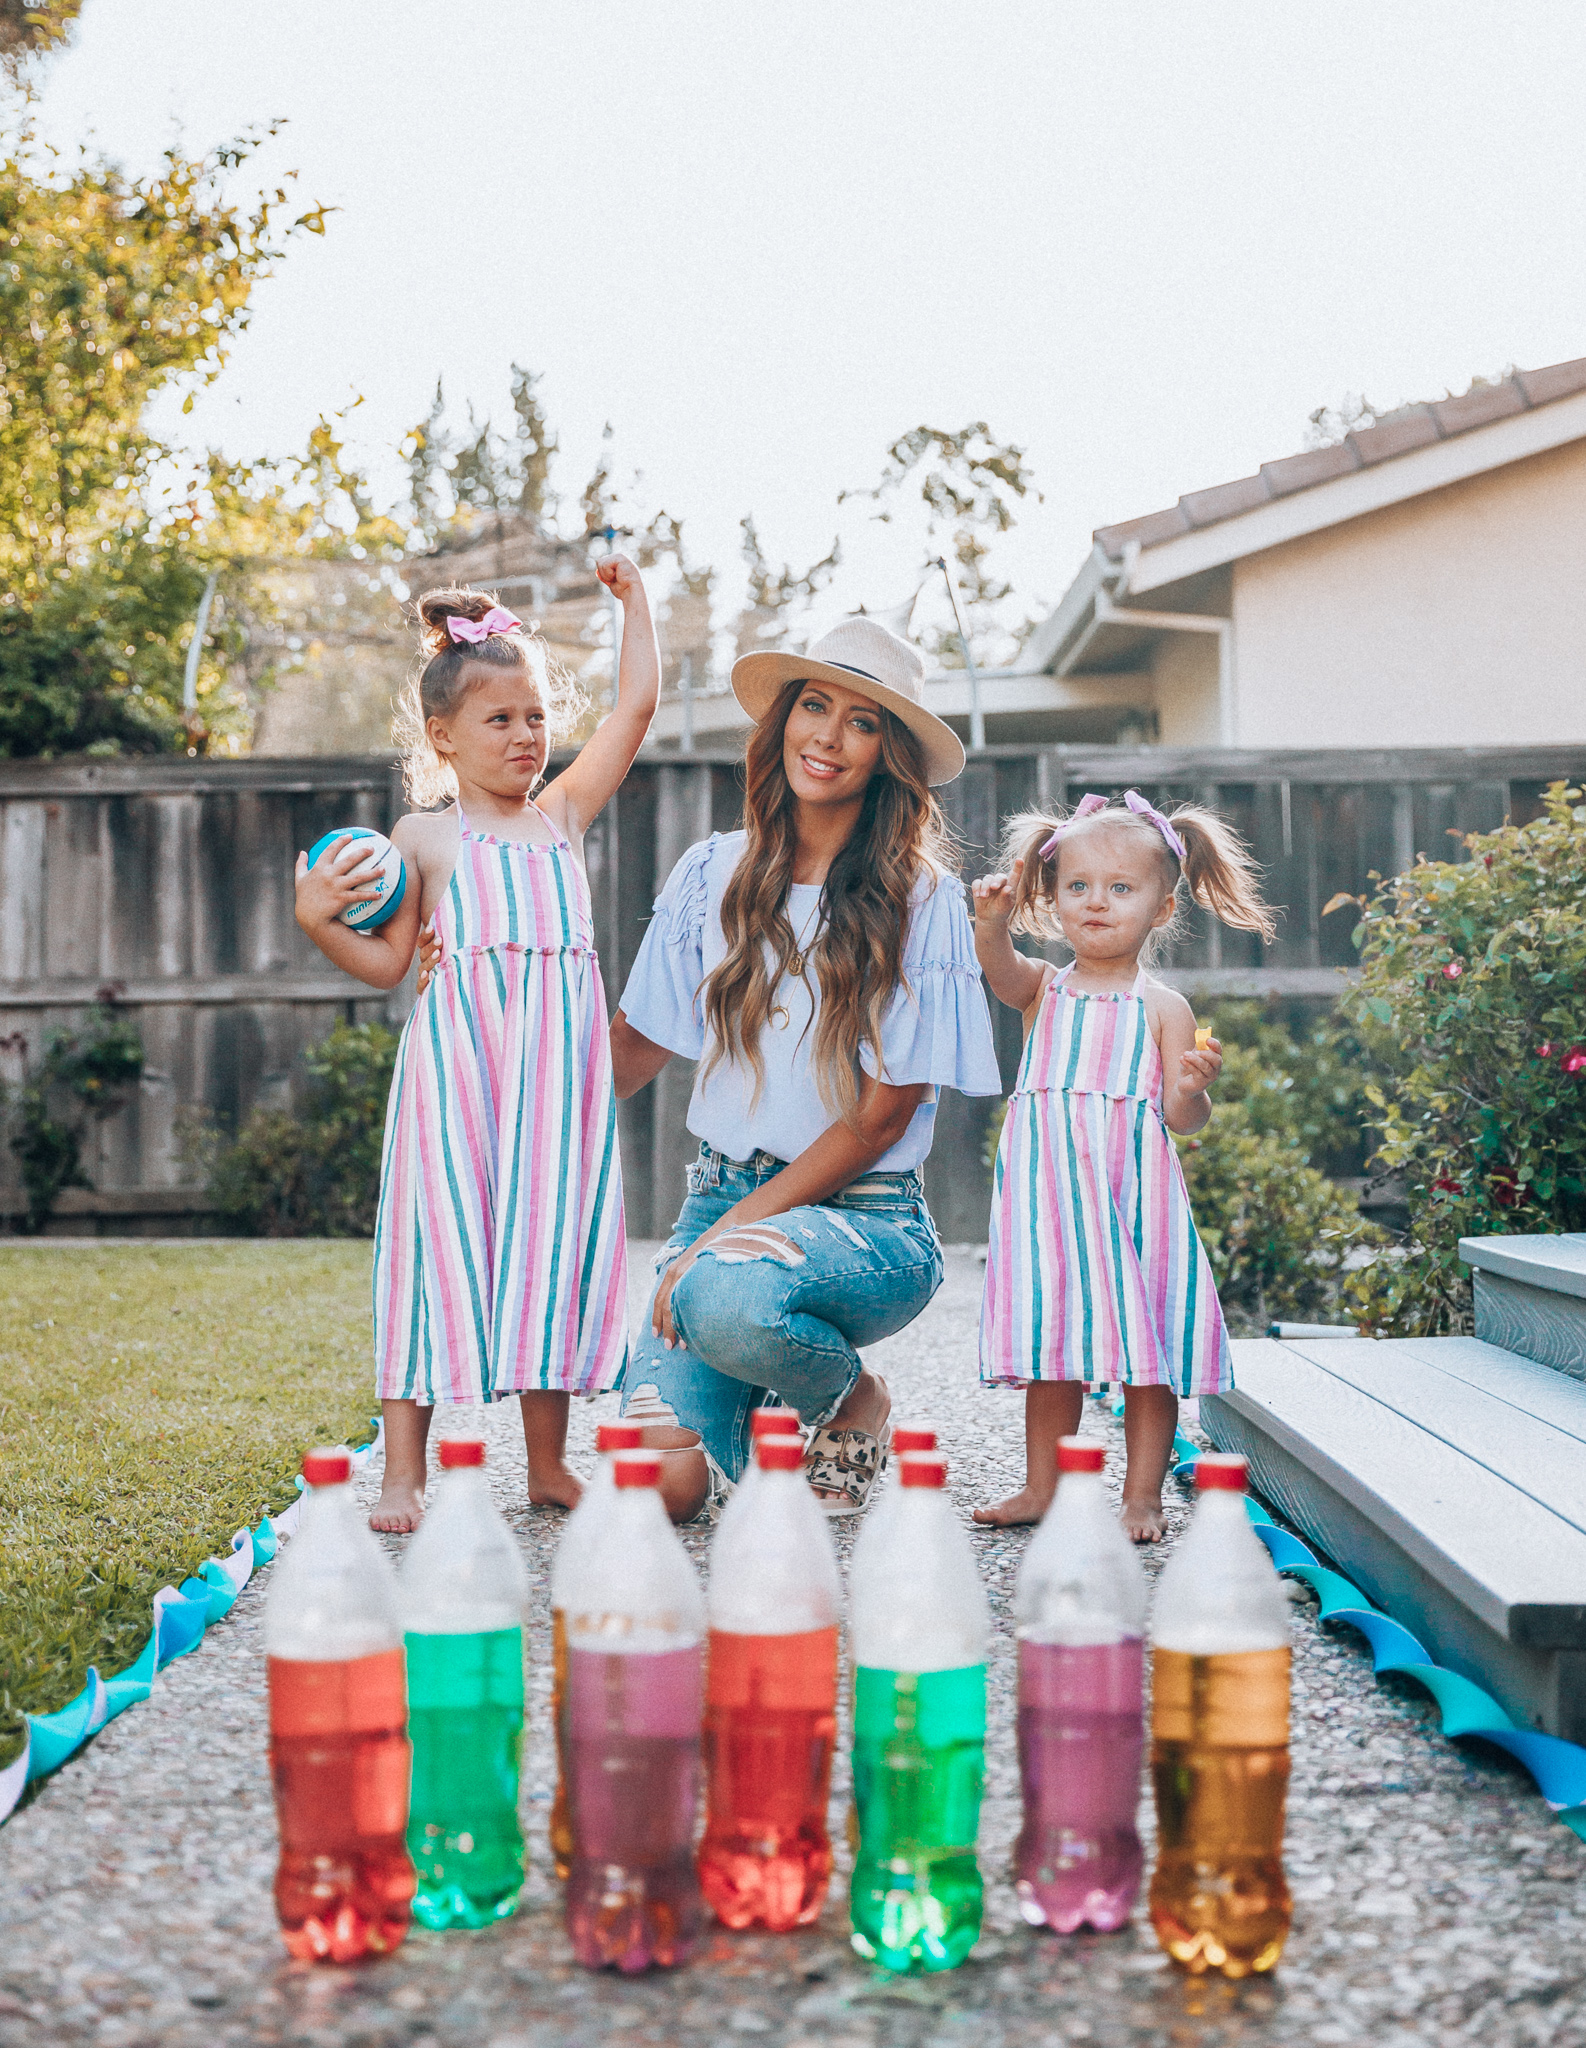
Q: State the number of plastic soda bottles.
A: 10